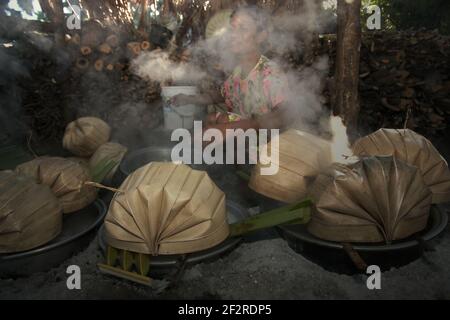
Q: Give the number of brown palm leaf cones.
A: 8